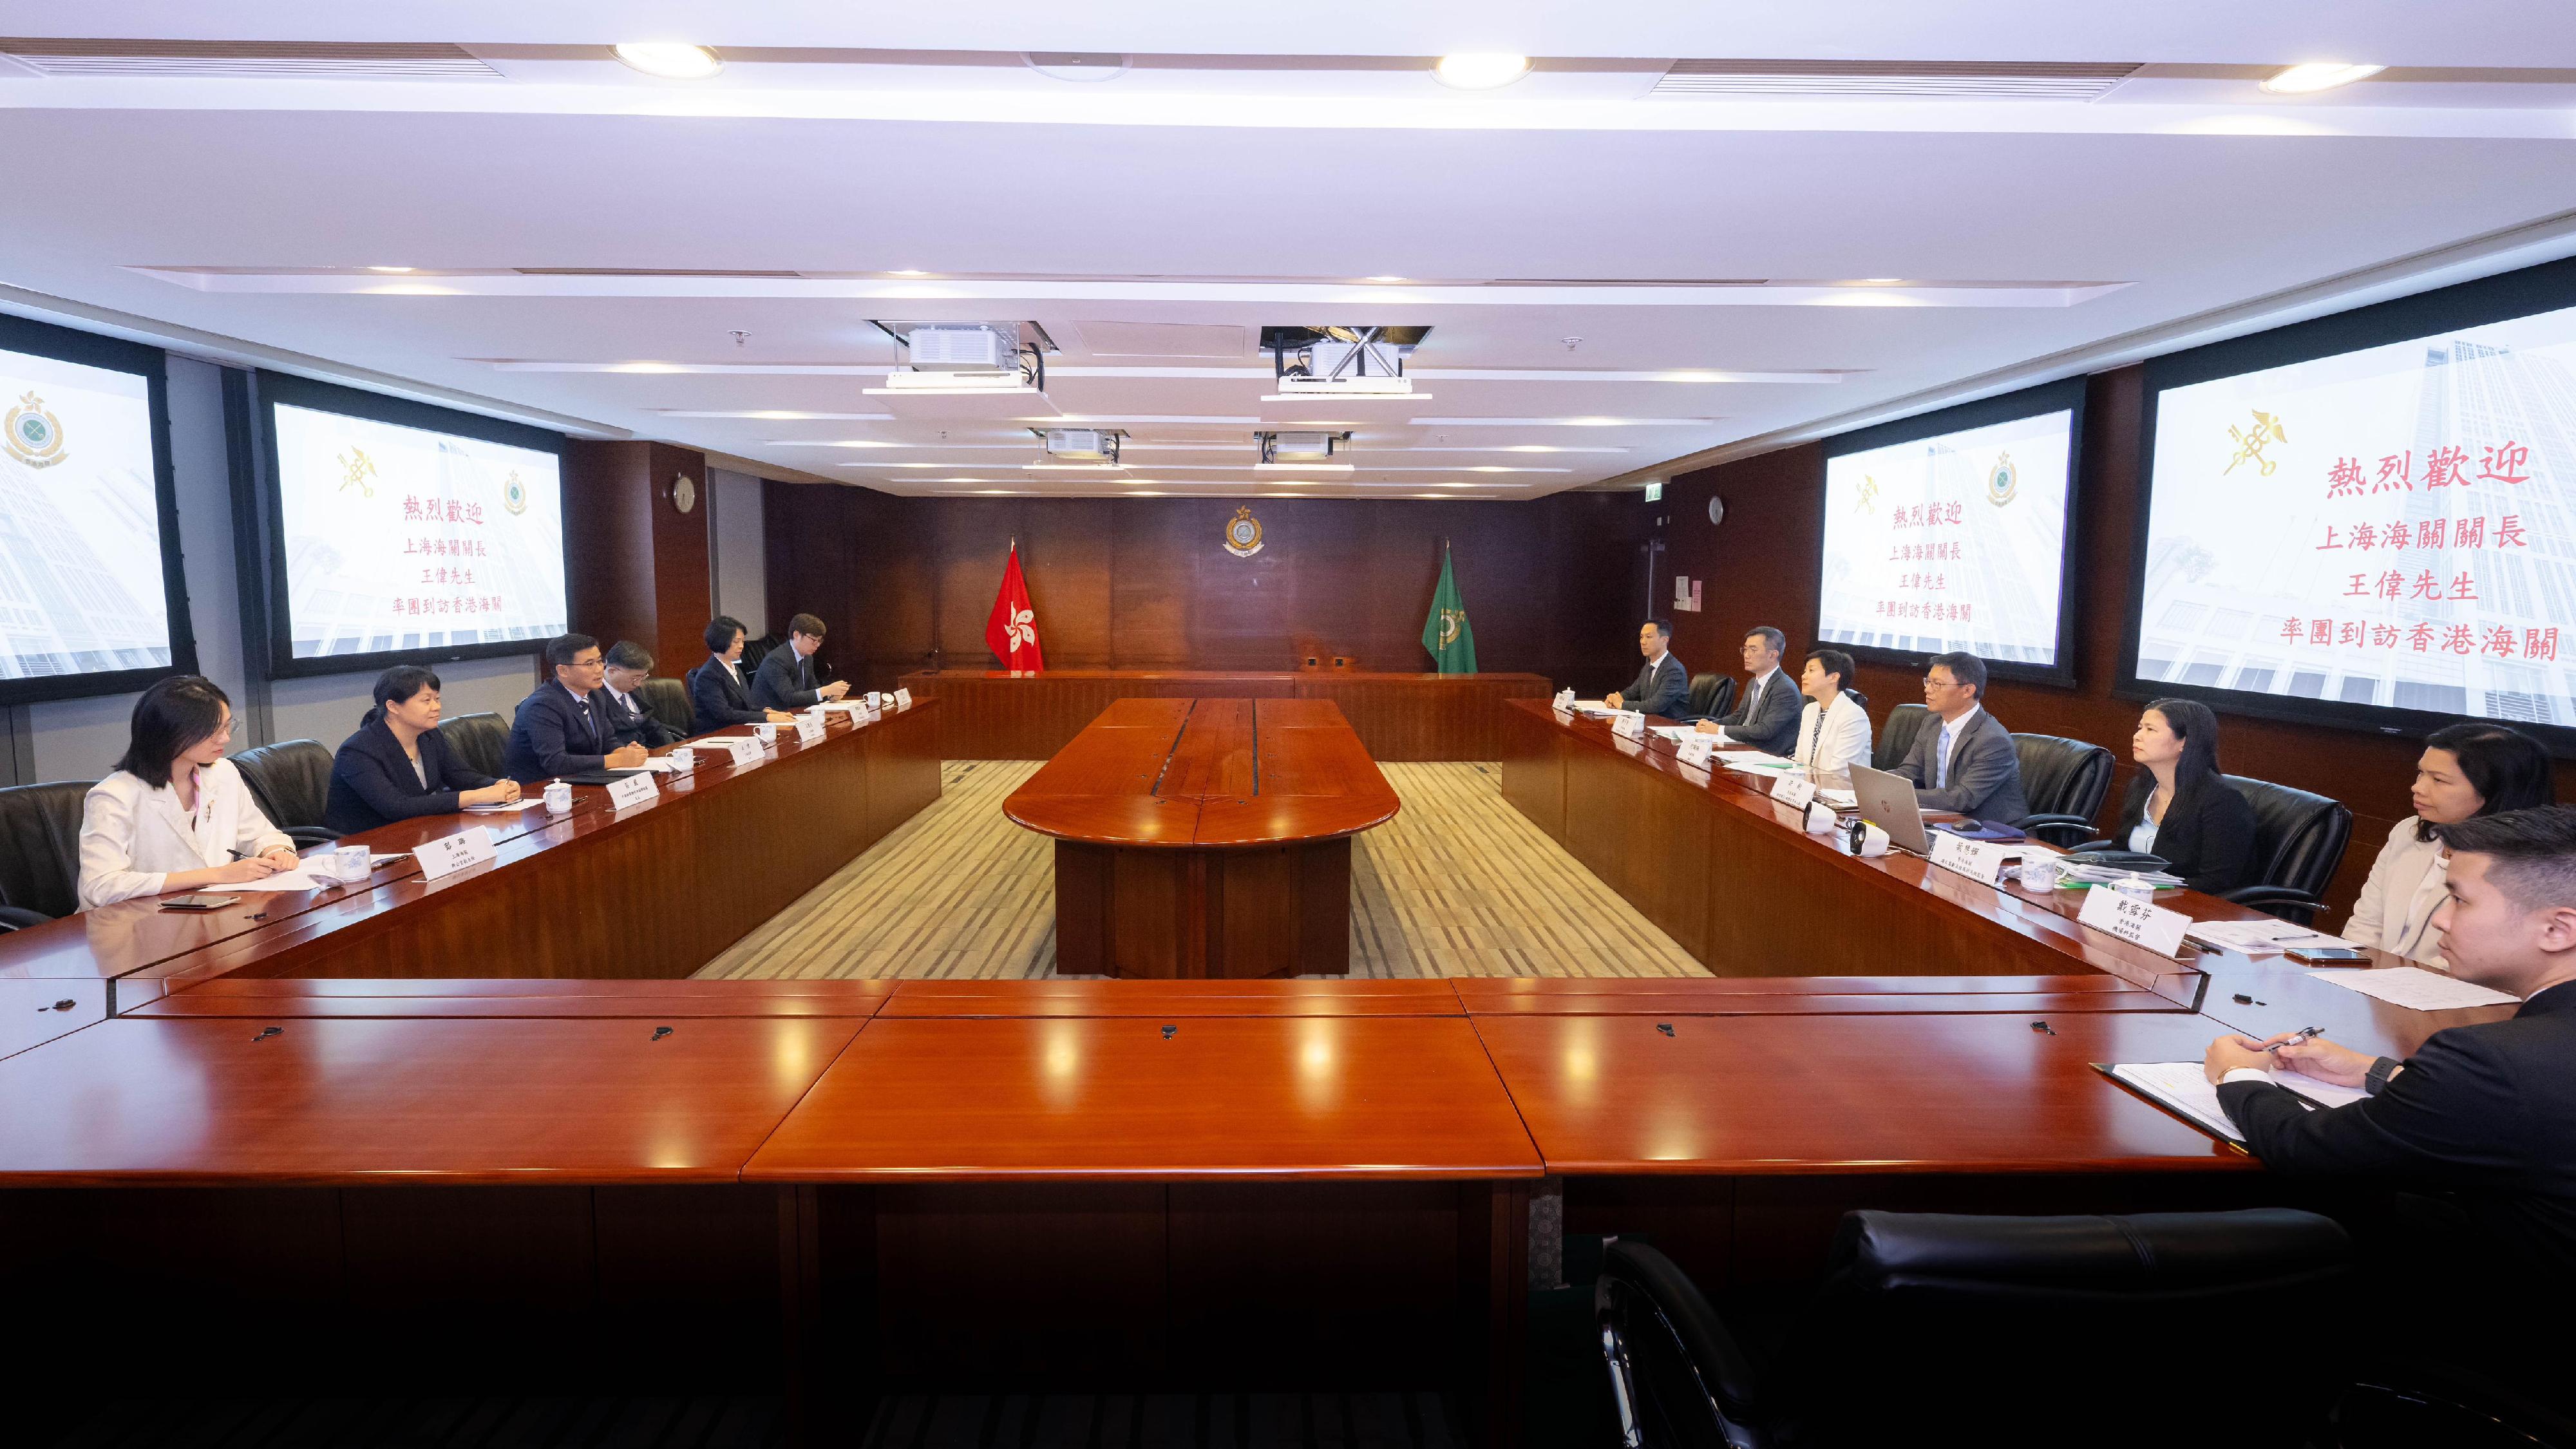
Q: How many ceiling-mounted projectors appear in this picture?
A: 4